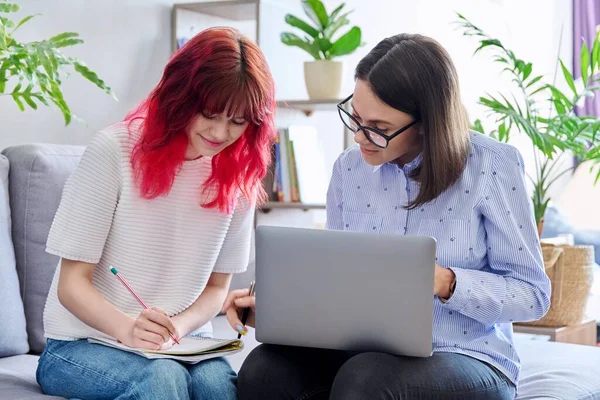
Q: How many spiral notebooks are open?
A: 1